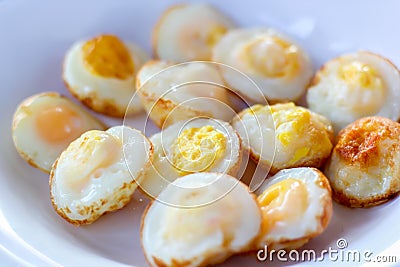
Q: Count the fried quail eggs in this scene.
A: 12